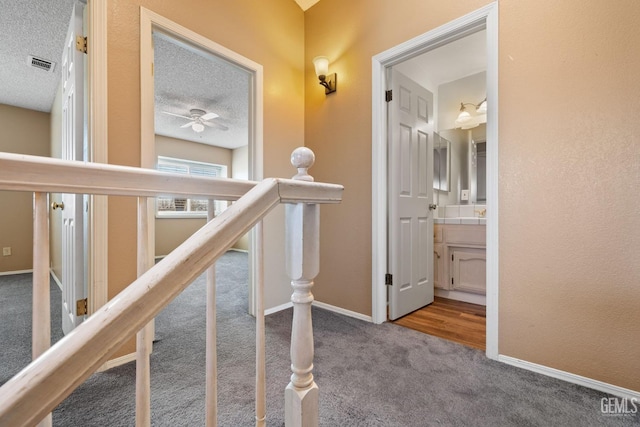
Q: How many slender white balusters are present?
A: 4